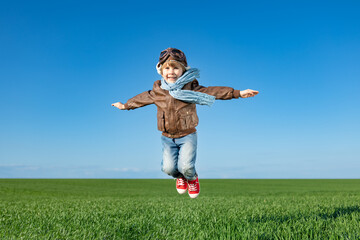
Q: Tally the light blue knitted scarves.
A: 1